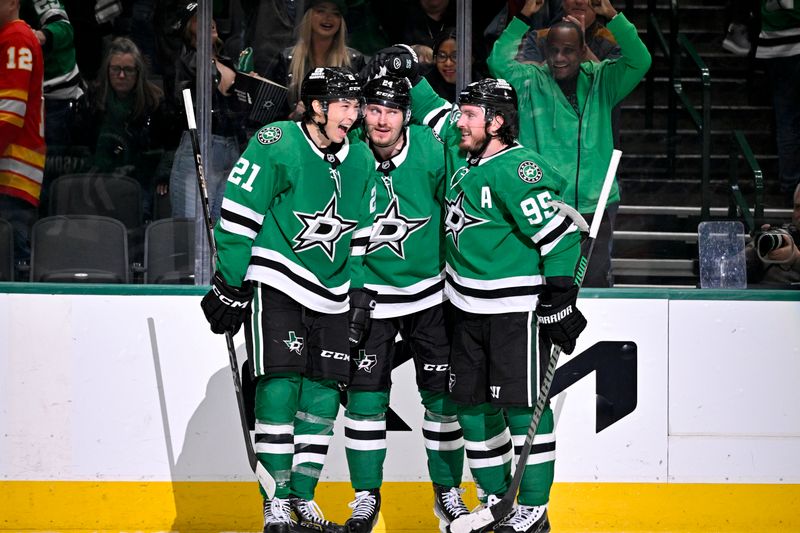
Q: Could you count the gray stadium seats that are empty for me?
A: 4